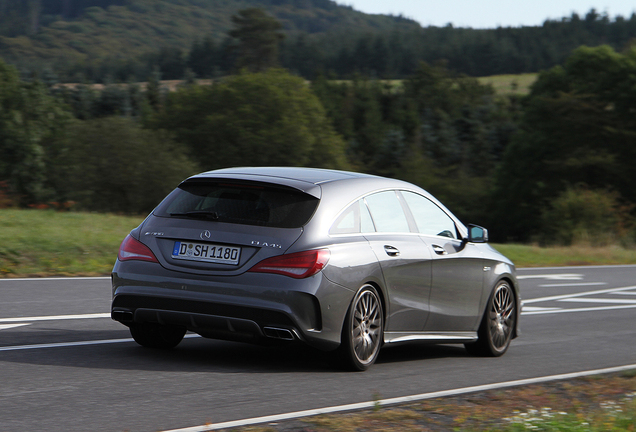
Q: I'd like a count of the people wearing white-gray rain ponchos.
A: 0